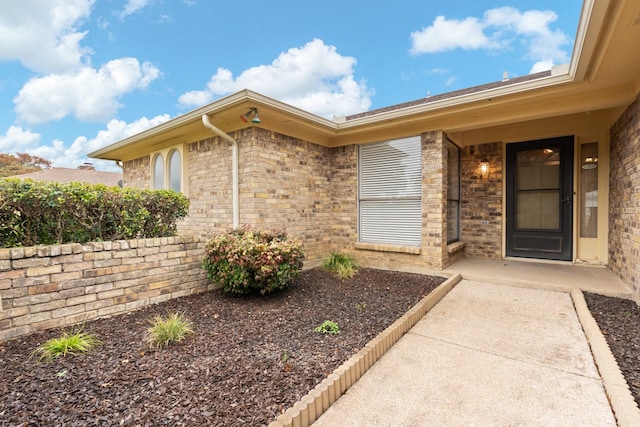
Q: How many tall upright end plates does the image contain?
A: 0